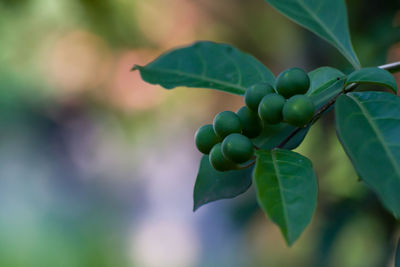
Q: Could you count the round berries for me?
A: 9